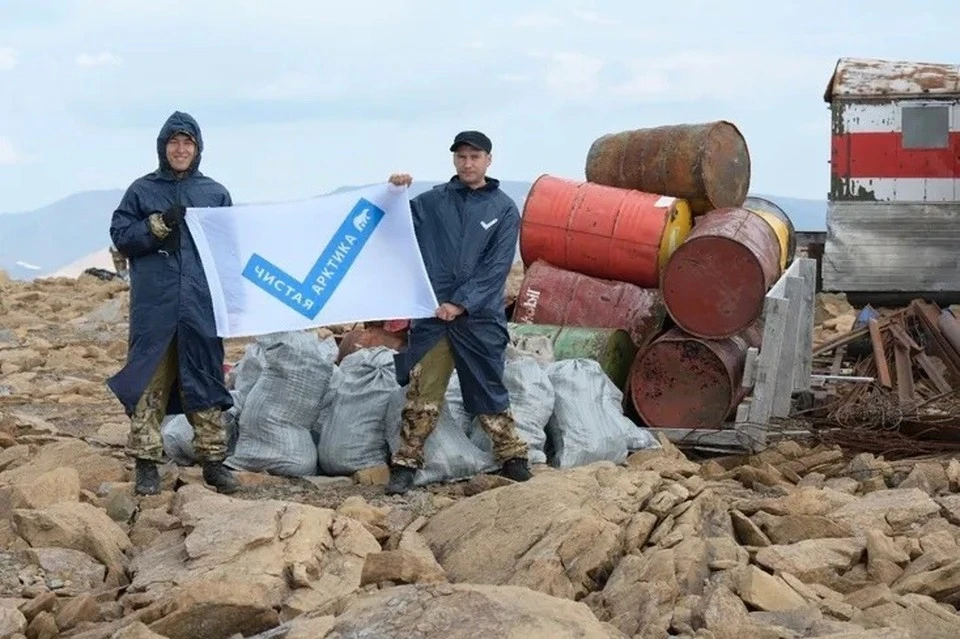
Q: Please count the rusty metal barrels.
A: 7